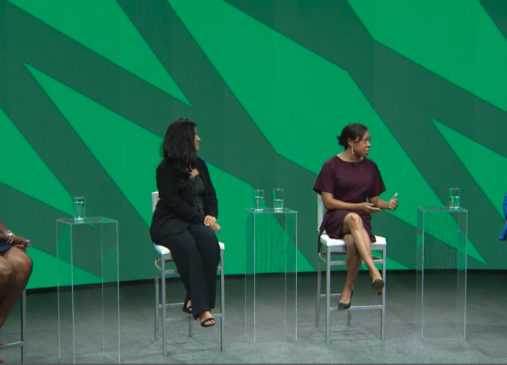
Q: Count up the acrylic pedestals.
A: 3